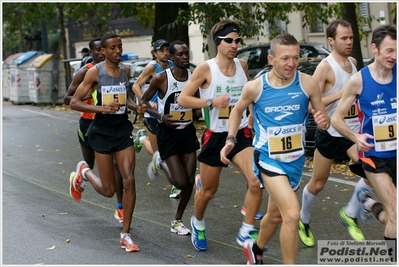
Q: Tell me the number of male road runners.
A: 8